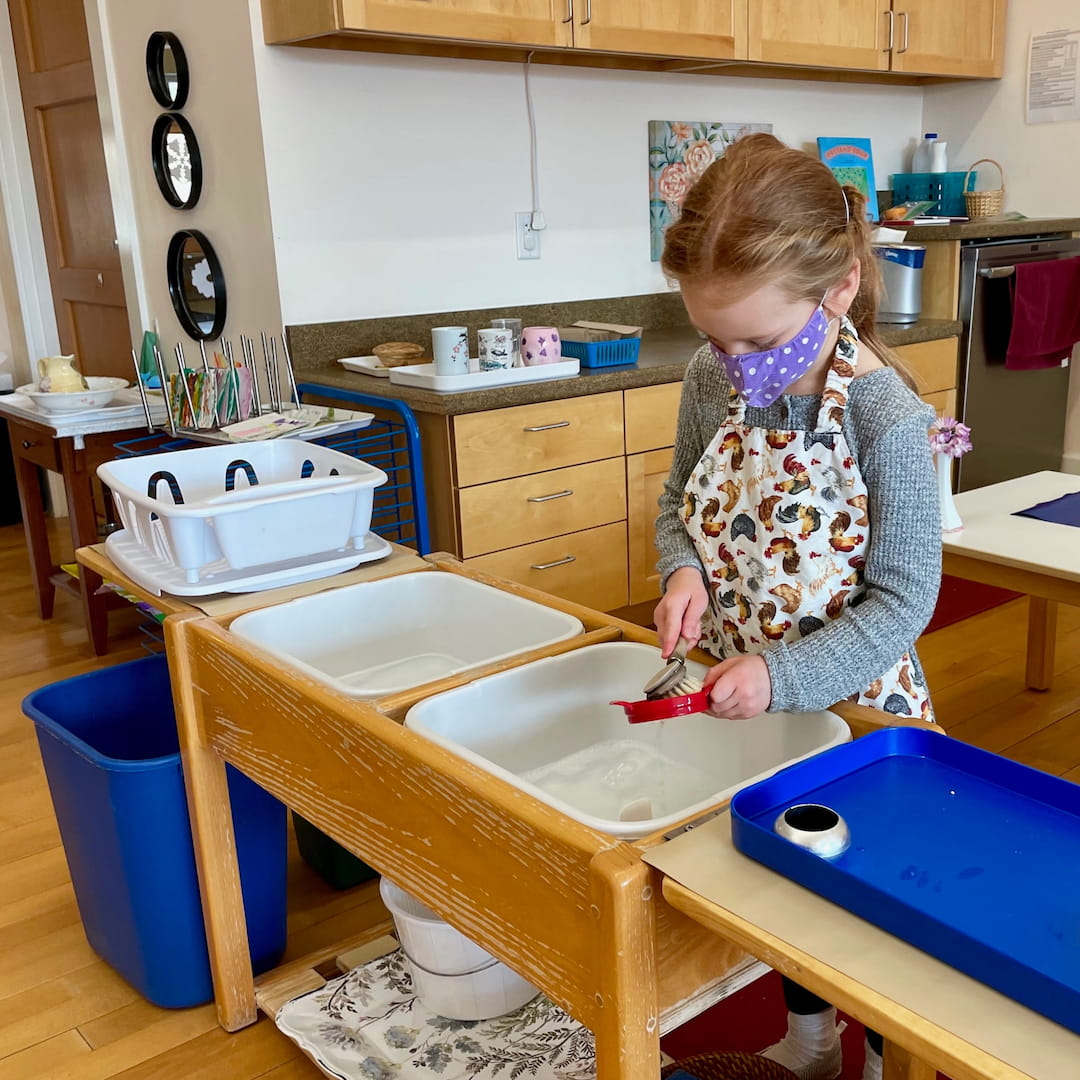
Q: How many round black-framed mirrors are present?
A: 3